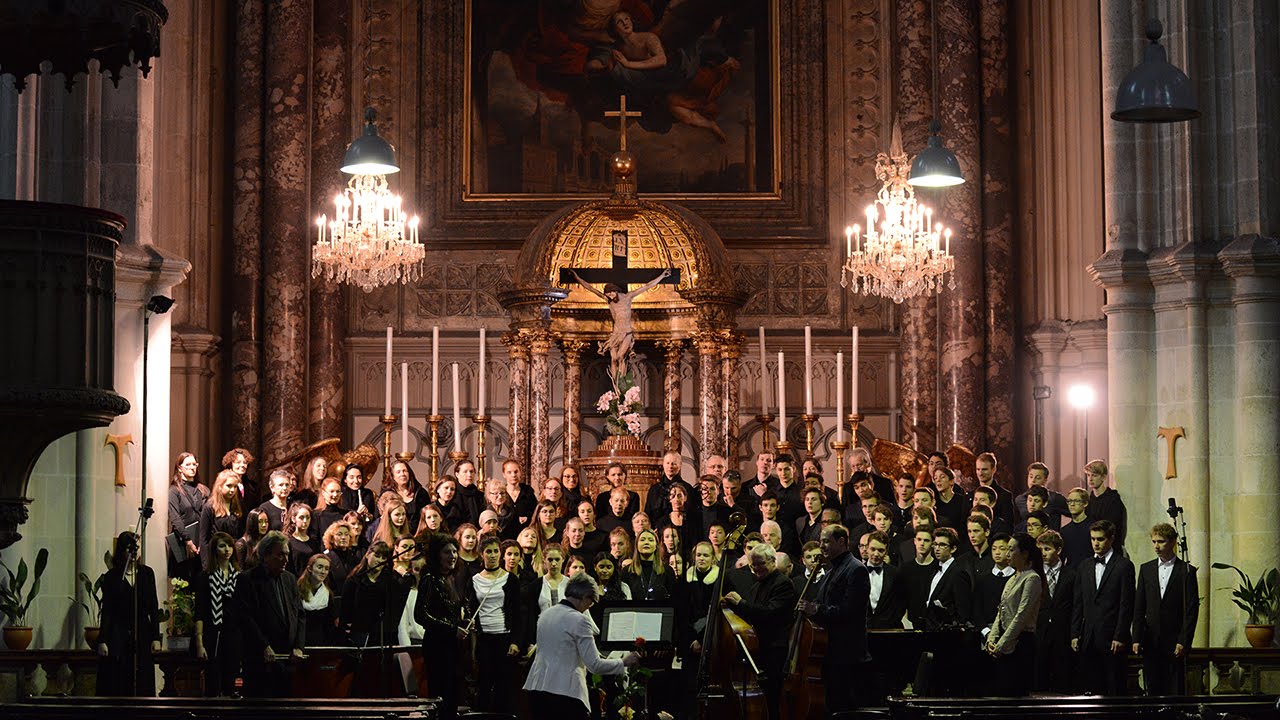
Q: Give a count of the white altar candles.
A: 10